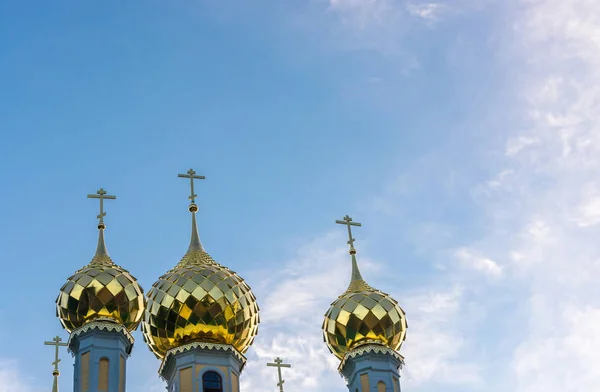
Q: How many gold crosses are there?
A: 5